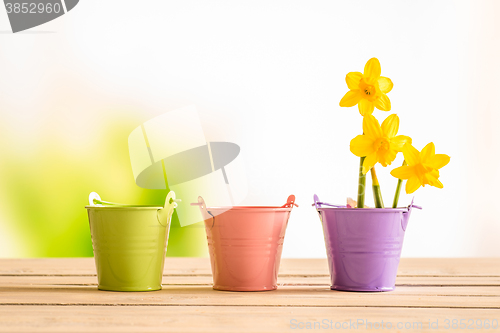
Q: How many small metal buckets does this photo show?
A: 3